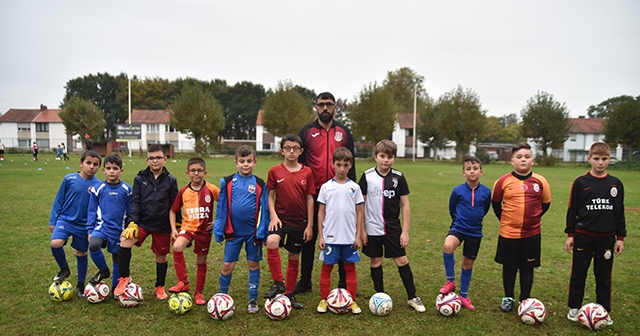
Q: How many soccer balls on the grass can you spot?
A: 11